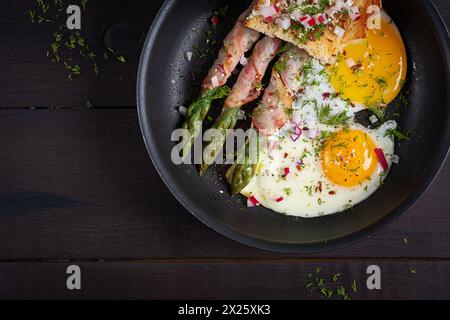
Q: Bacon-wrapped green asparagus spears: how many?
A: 3